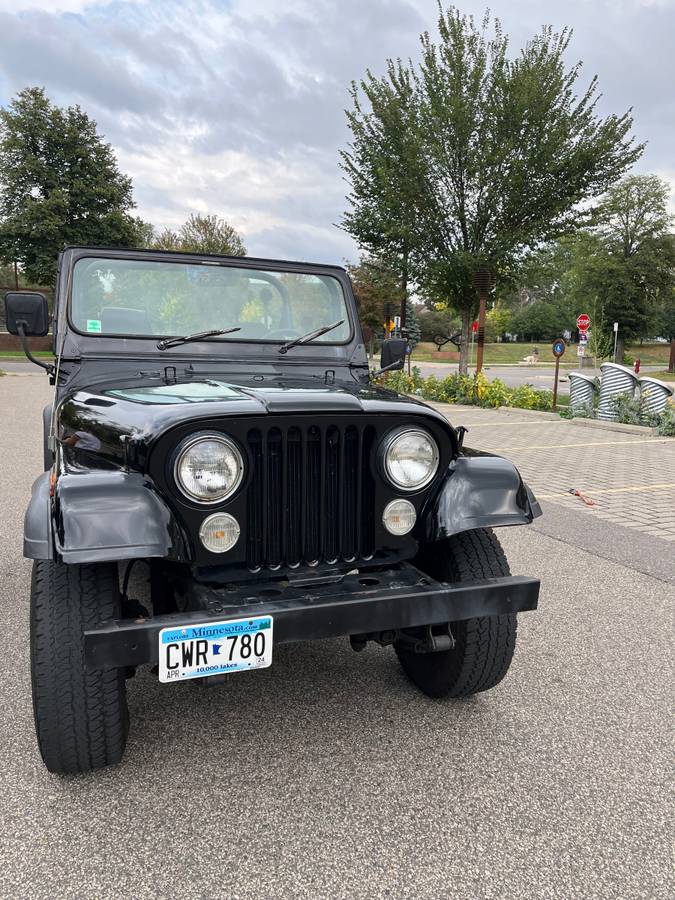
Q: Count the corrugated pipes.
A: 3